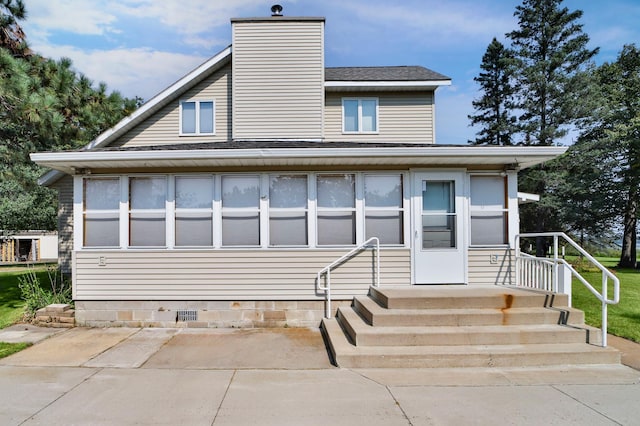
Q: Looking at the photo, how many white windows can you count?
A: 10